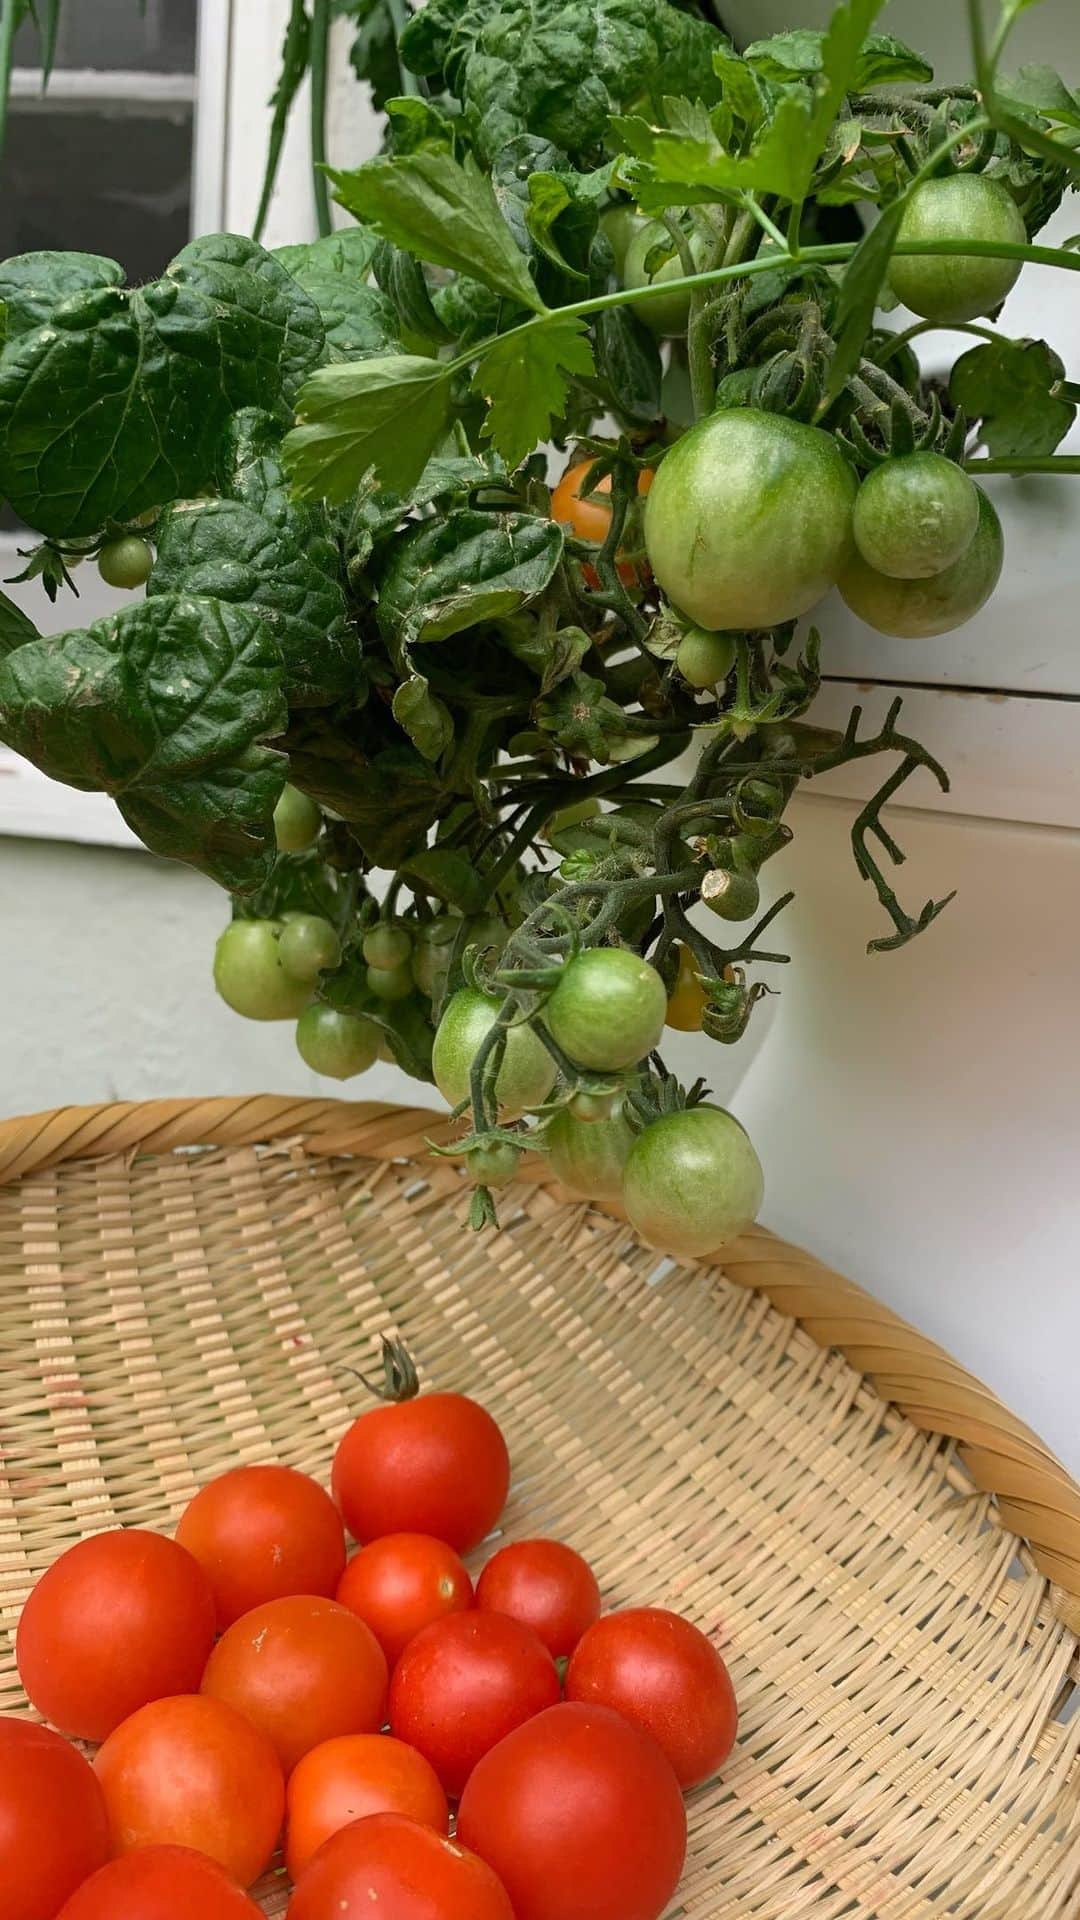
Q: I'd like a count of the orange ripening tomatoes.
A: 2